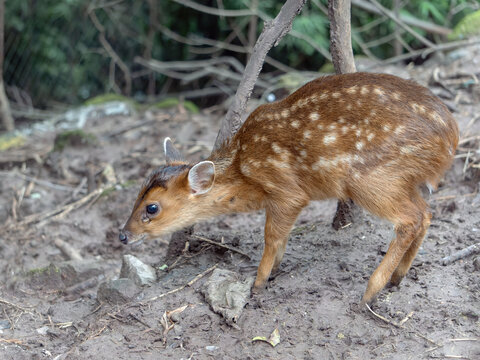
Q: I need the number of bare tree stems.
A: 2